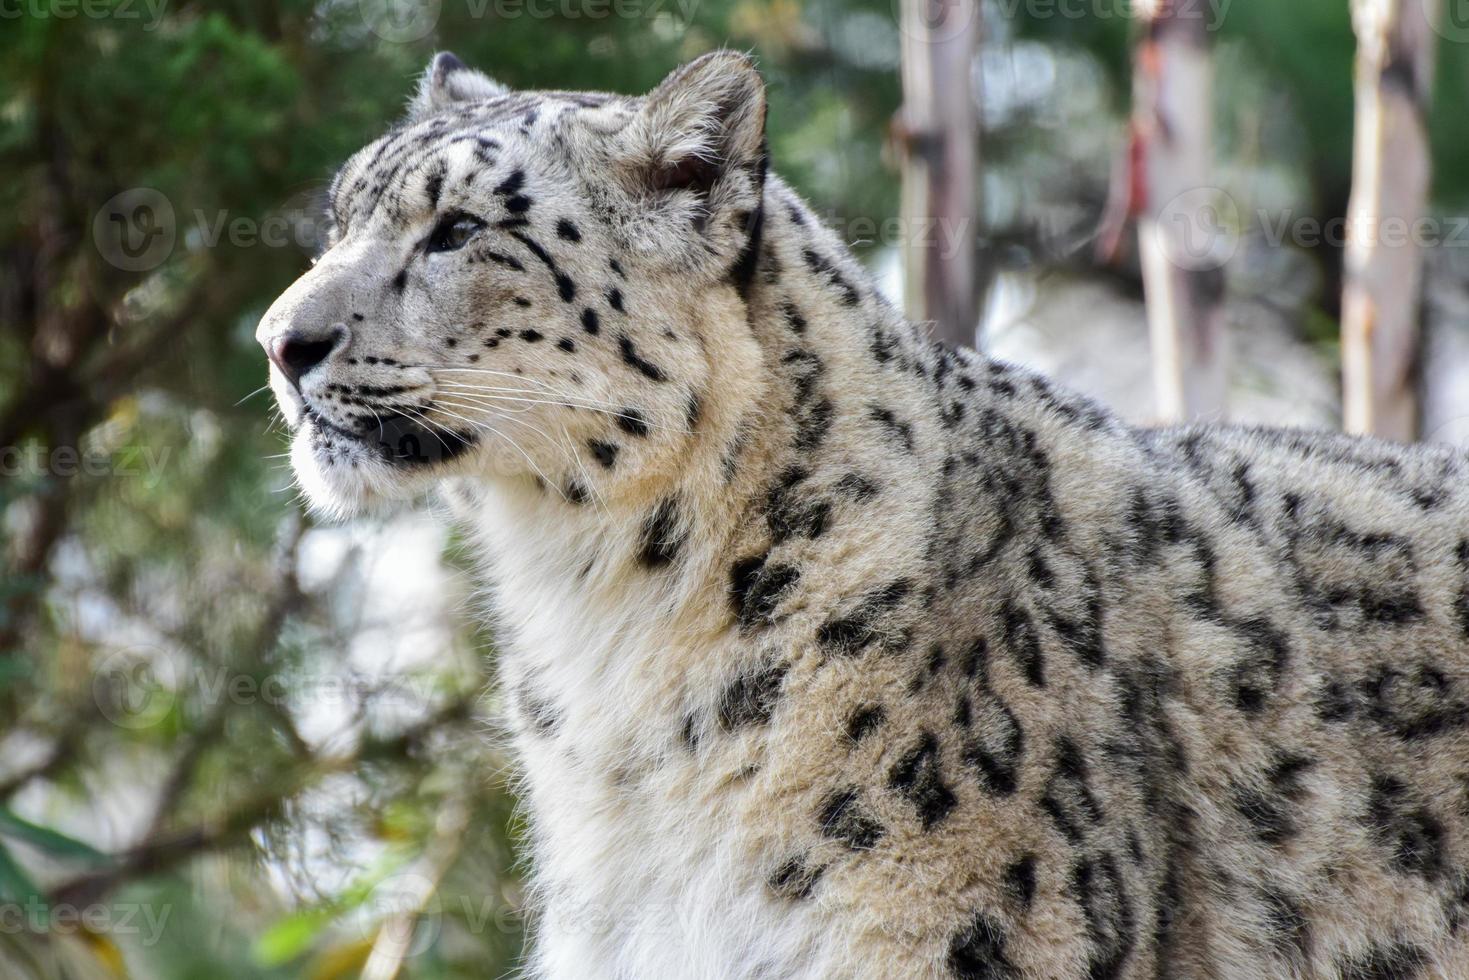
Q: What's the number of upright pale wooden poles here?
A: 3